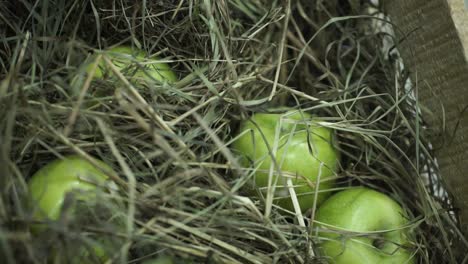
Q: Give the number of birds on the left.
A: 0